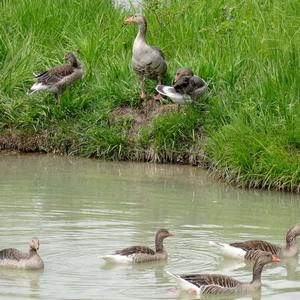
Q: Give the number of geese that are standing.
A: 3